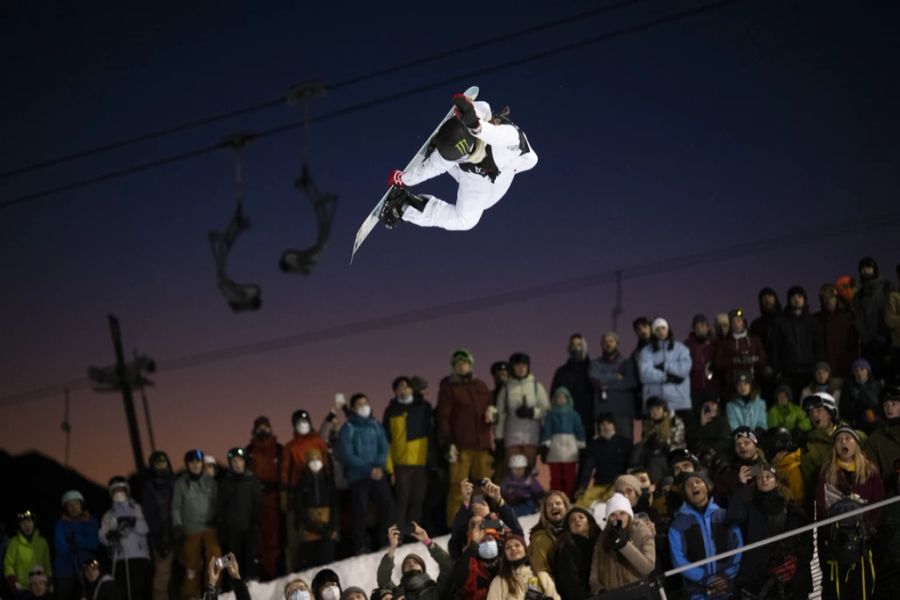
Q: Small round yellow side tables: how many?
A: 0